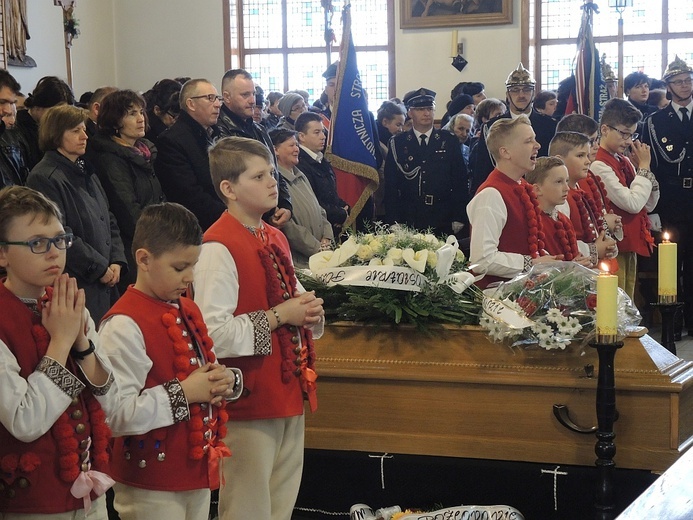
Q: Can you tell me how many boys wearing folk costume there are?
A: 8